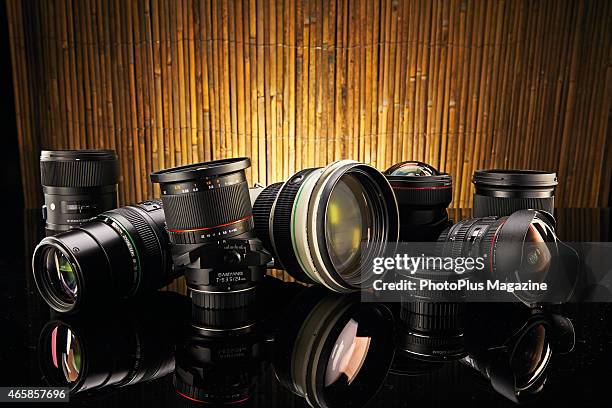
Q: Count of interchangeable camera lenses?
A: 8